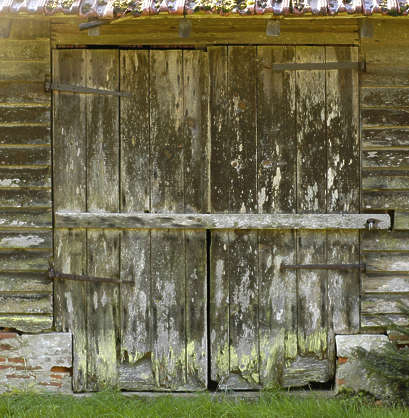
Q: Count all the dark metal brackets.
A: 4